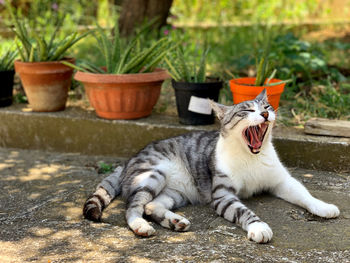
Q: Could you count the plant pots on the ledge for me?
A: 5